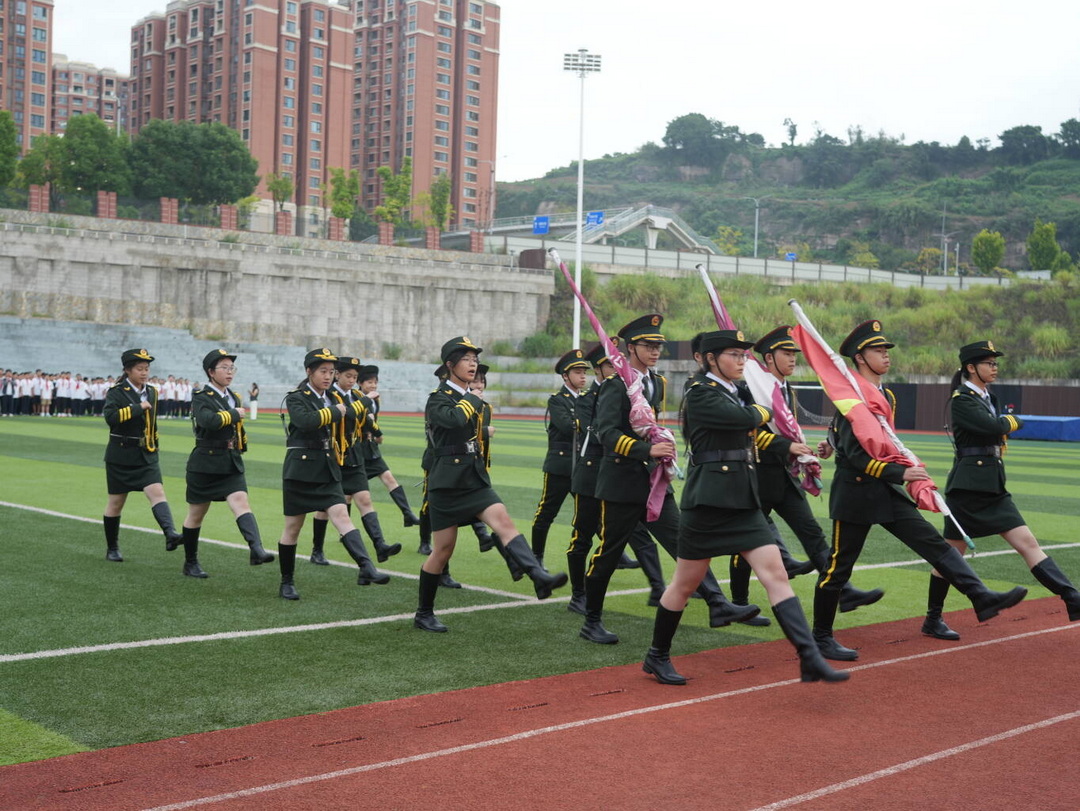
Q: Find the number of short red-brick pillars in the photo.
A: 9